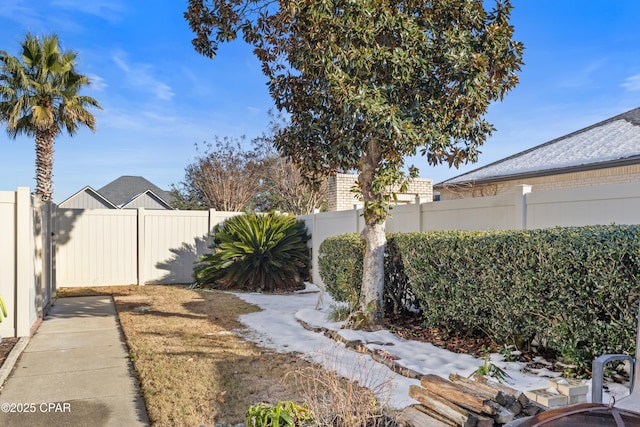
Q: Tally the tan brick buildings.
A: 2